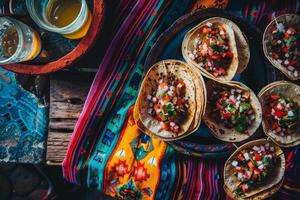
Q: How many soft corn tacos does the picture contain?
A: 6